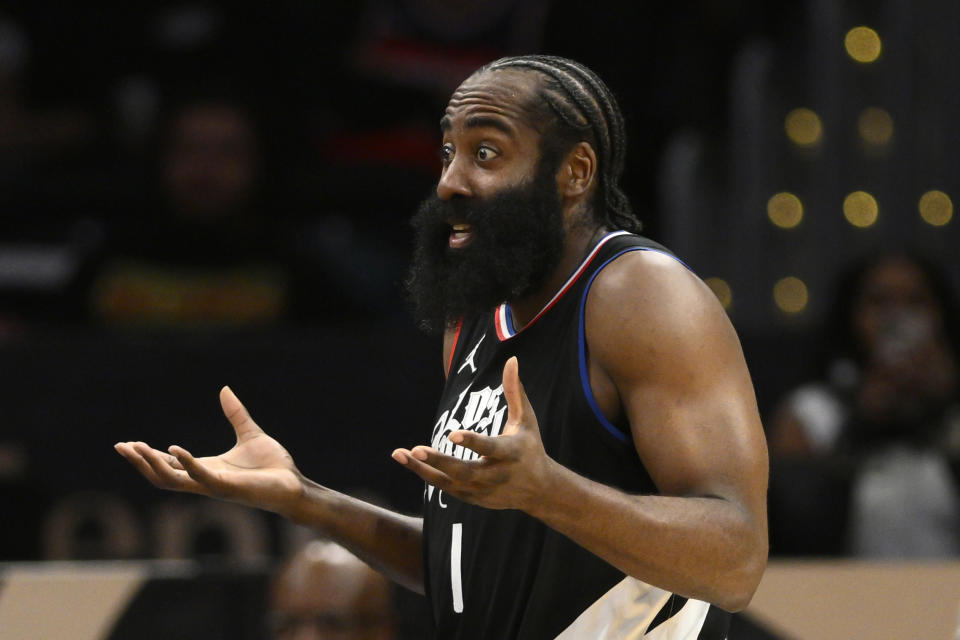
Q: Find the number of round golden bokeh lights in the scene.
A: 8